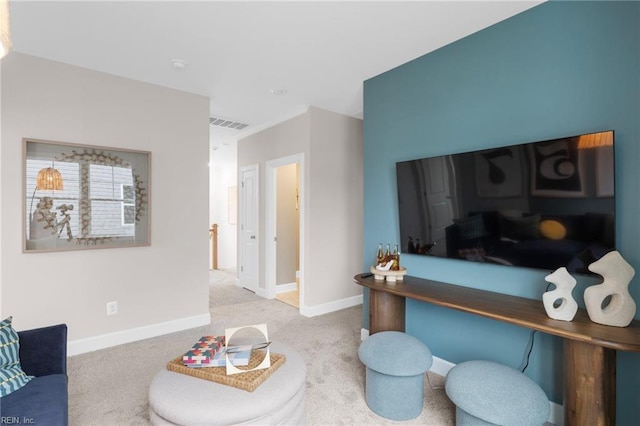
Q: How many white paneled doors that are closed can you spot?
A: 1